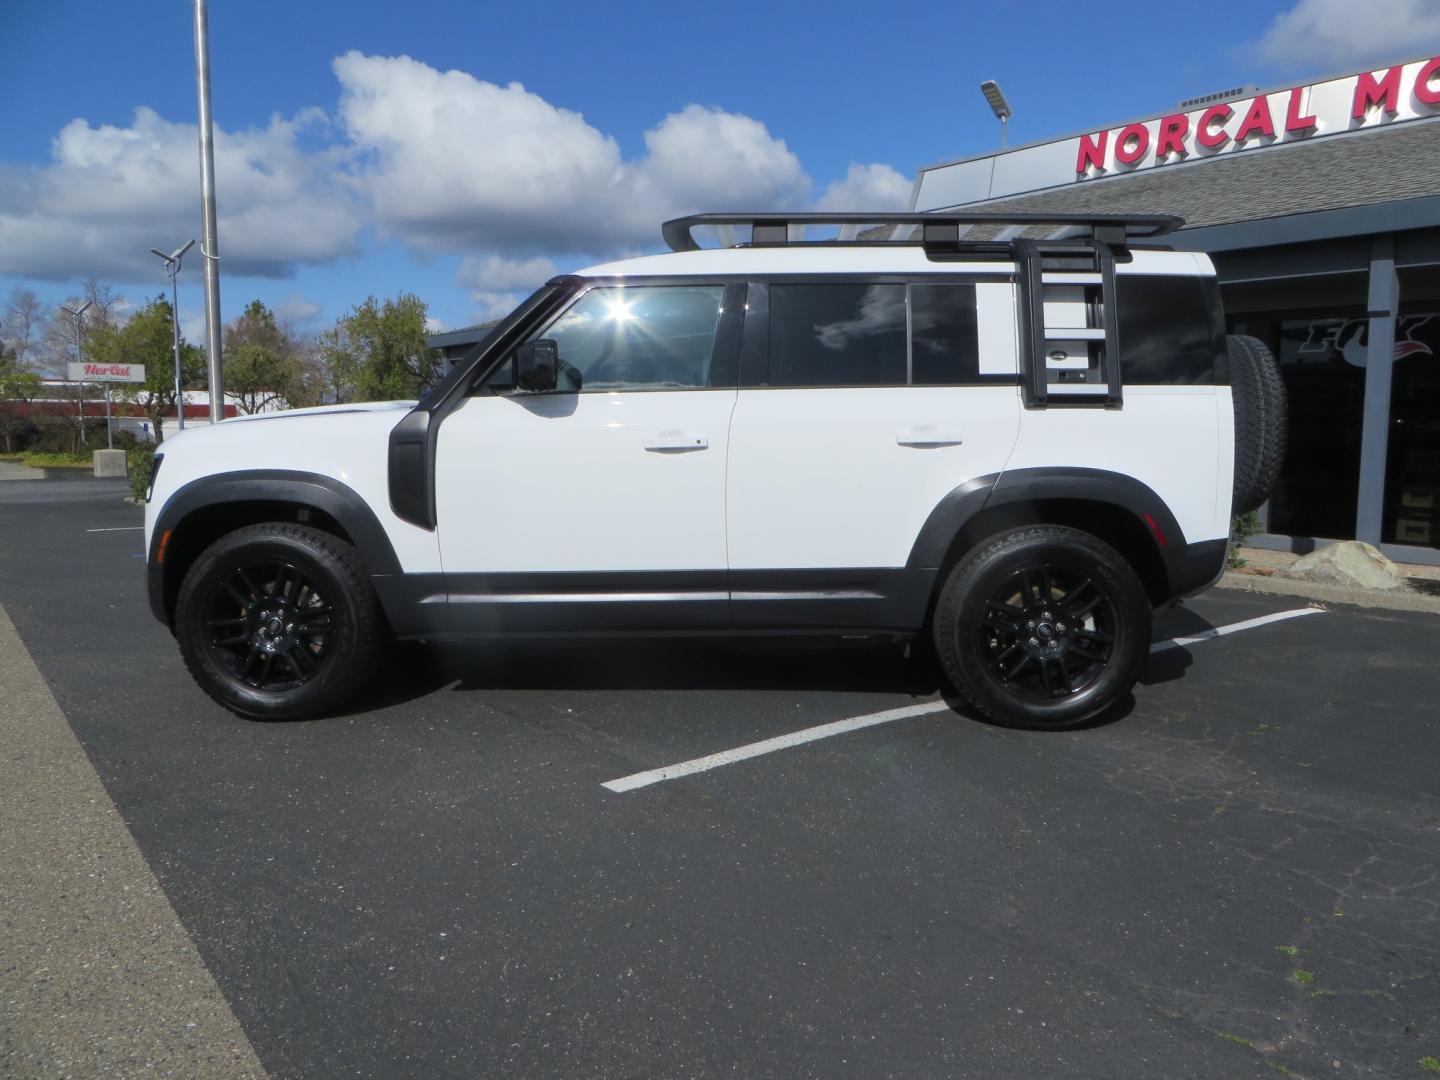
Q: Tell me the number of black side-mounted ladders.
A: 1